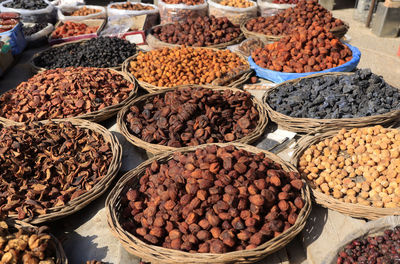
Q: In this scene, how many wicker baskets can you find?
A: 11